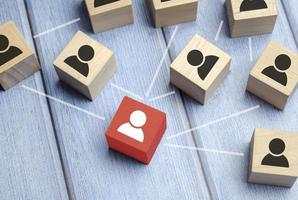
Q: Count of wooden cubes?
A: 9